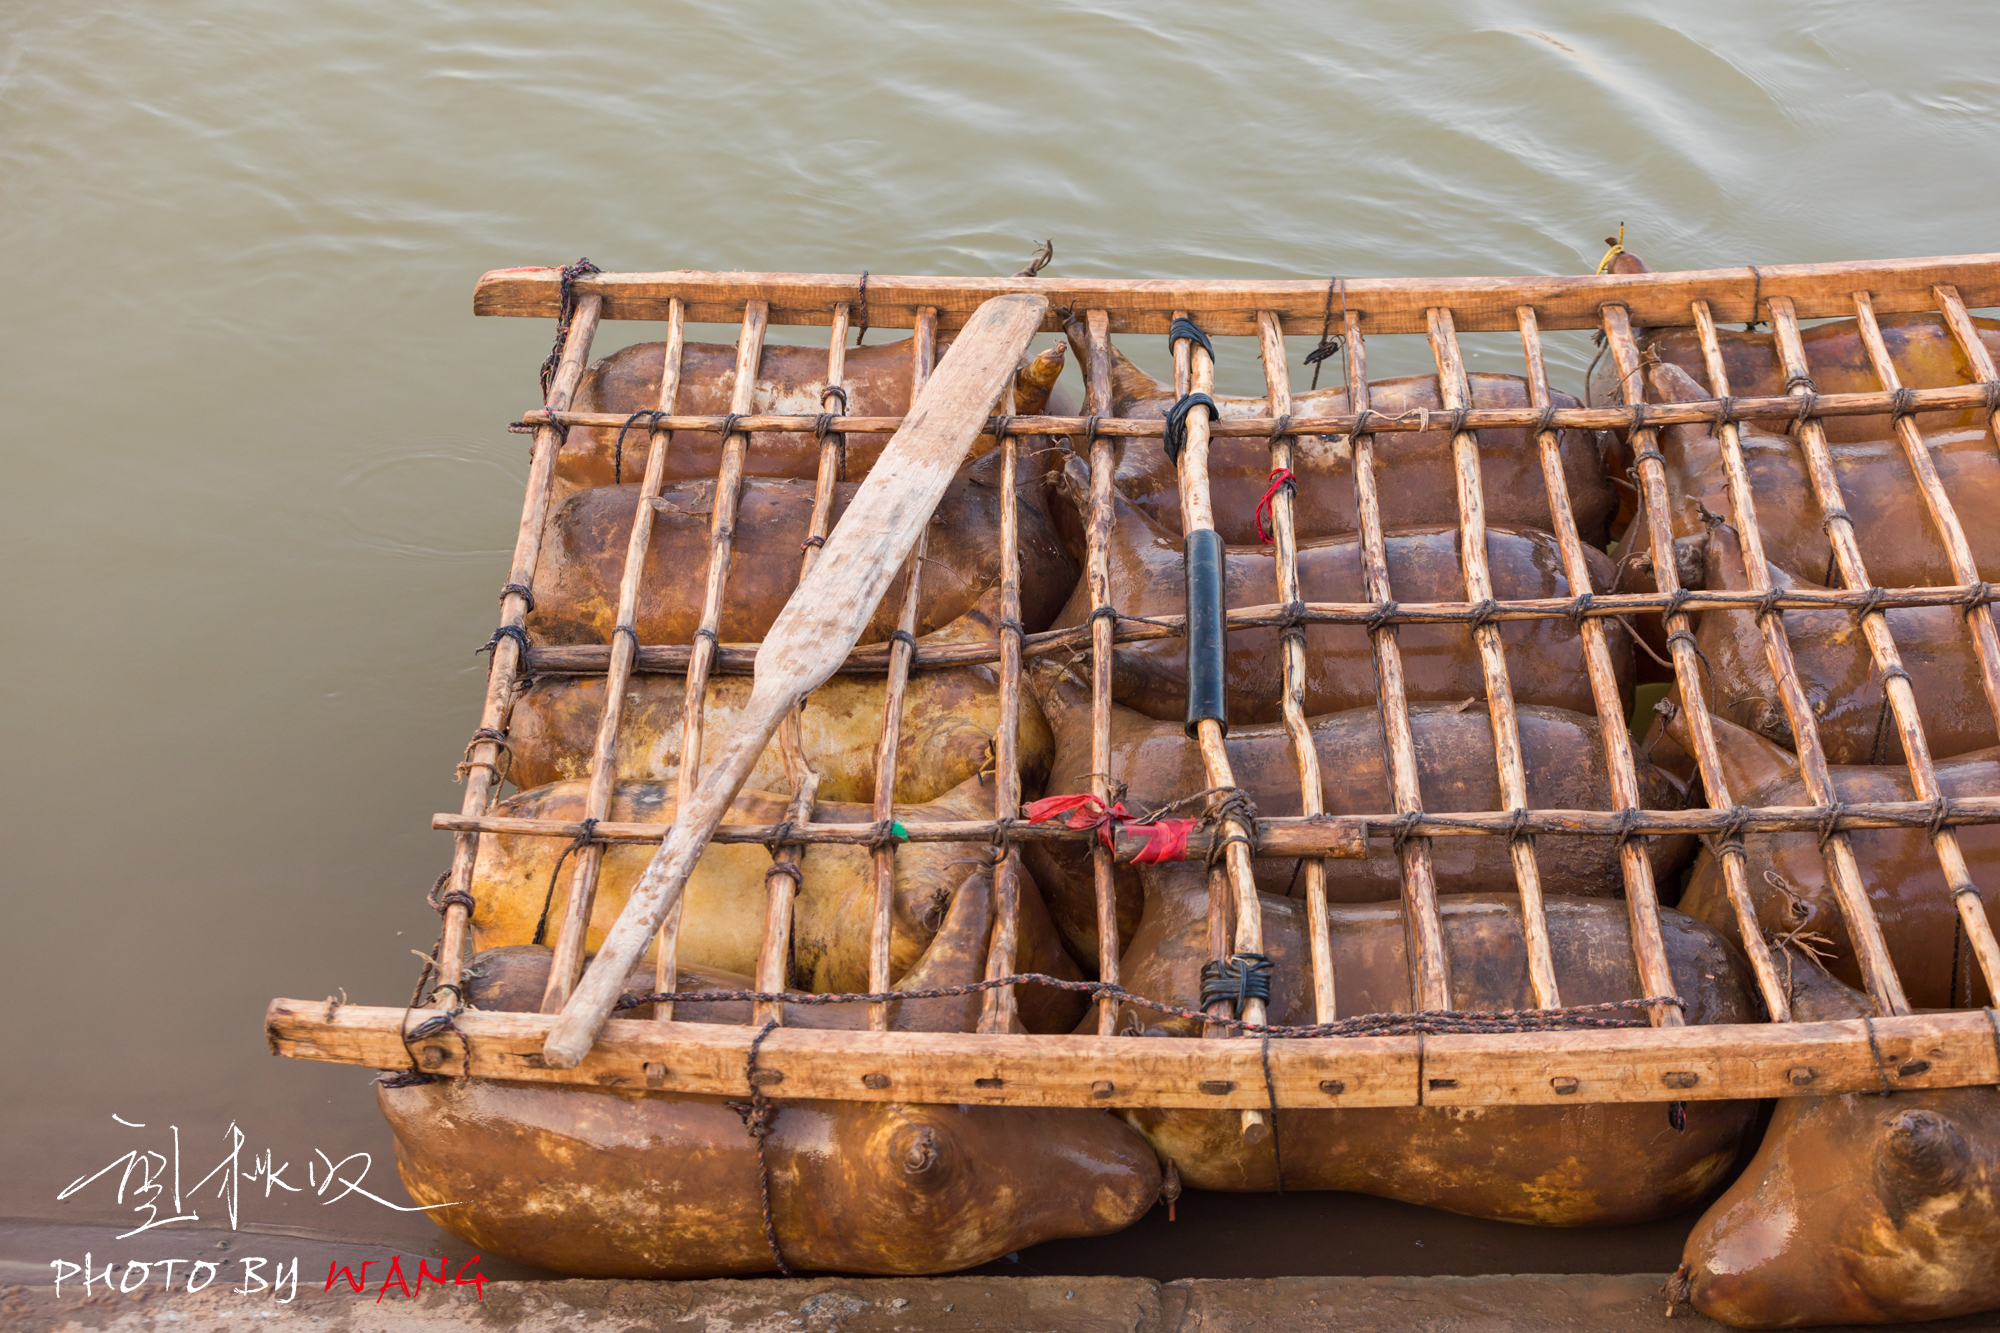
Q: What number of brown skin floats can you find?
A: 14